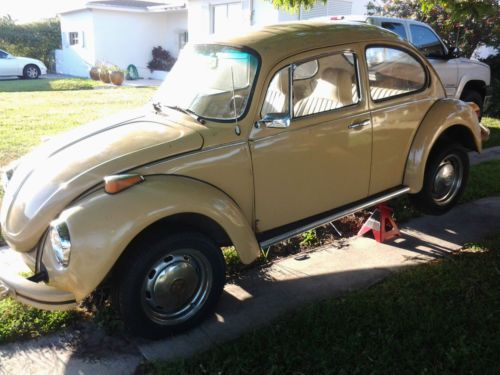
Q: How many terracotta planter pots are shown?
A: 3